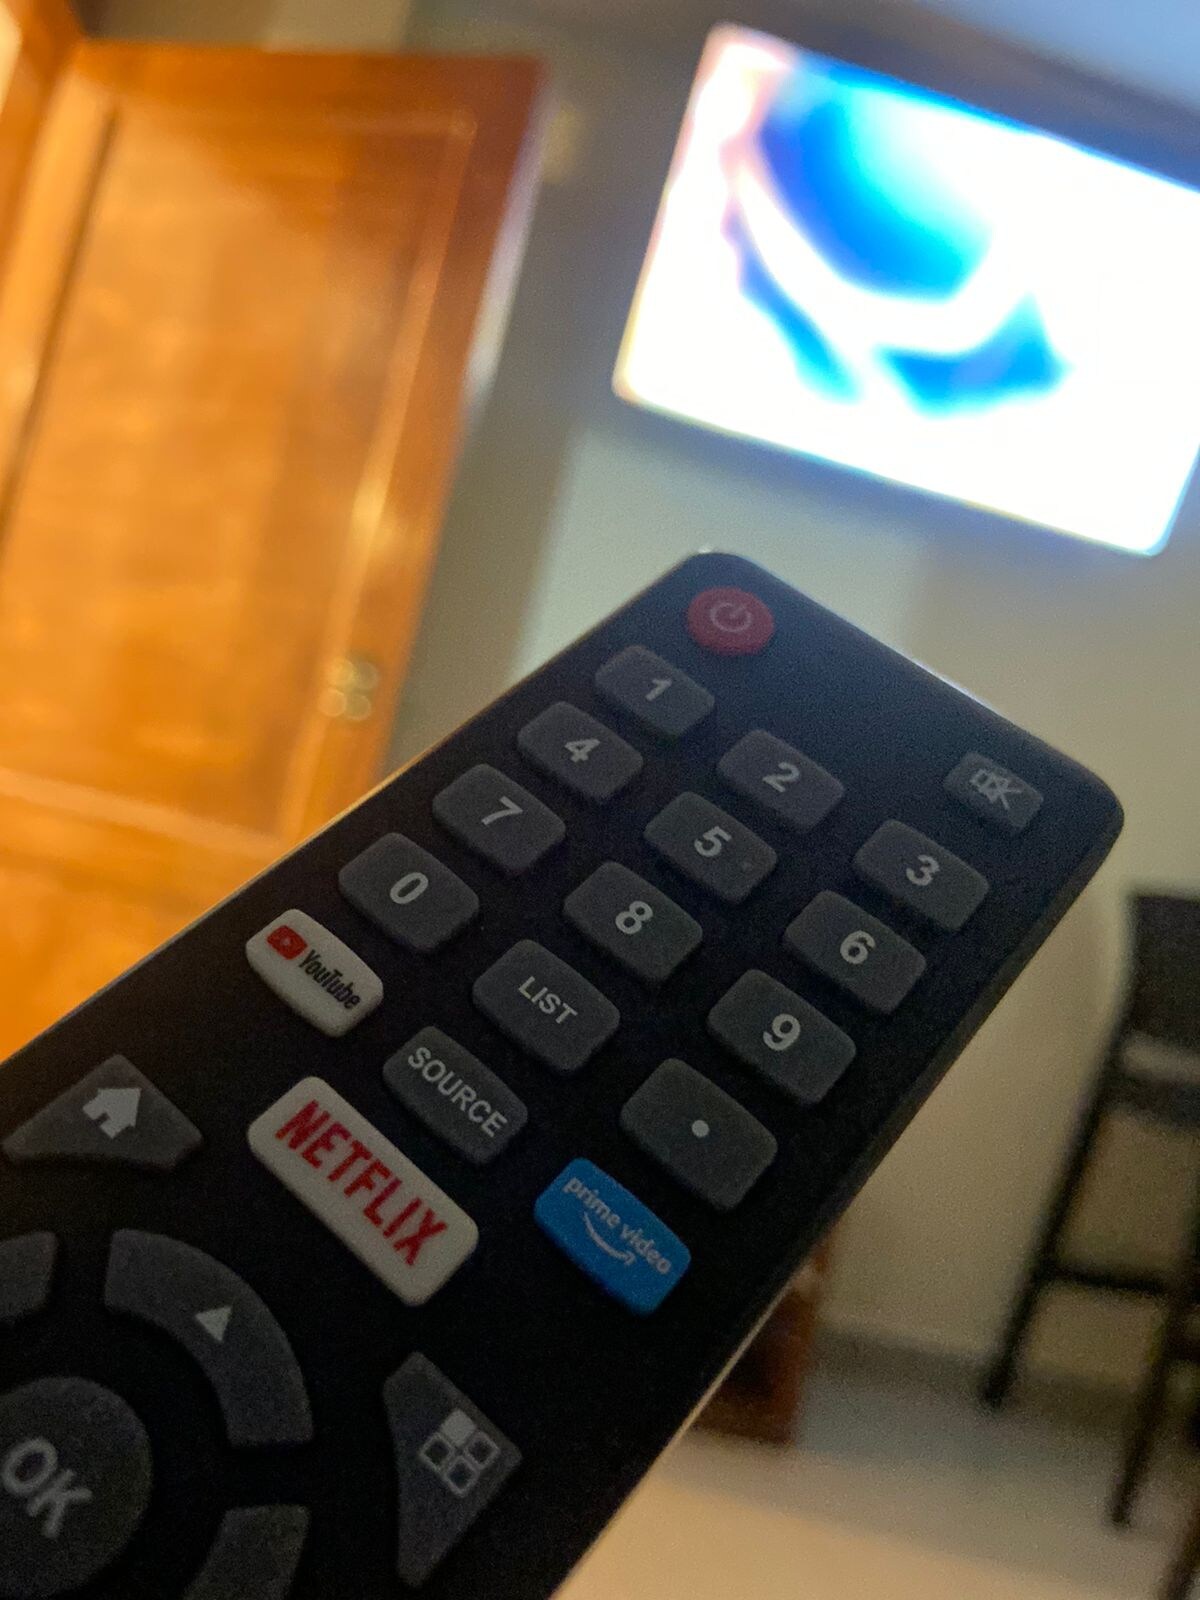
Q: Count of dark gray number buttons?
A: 10